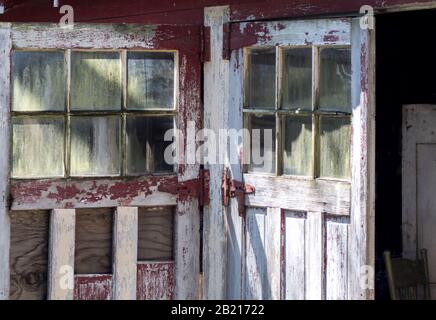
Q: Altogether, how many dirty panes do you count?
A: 12